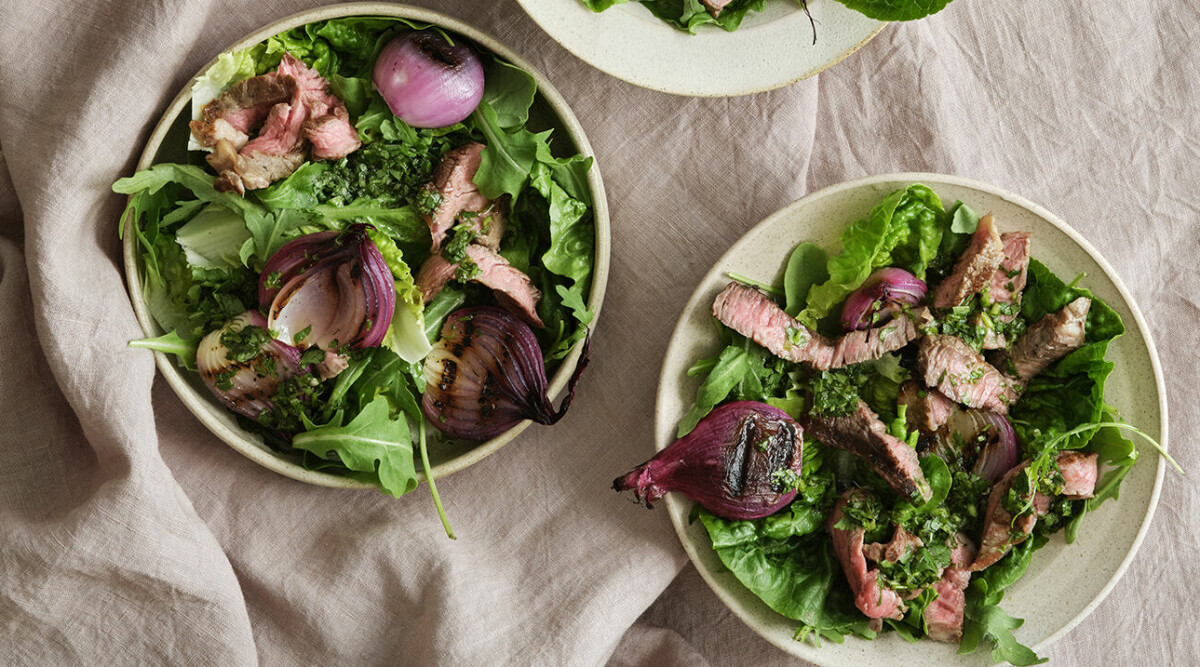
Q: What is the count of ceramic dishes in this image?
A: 3